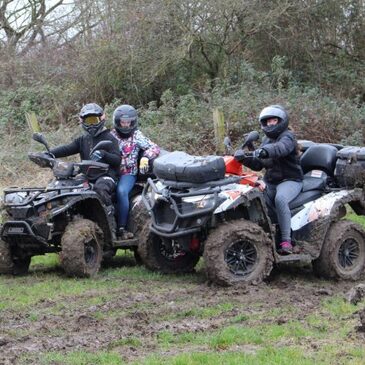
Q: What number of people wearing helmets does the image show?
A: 3